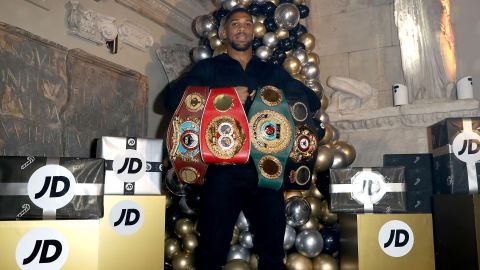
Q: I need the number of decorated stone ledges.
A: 1